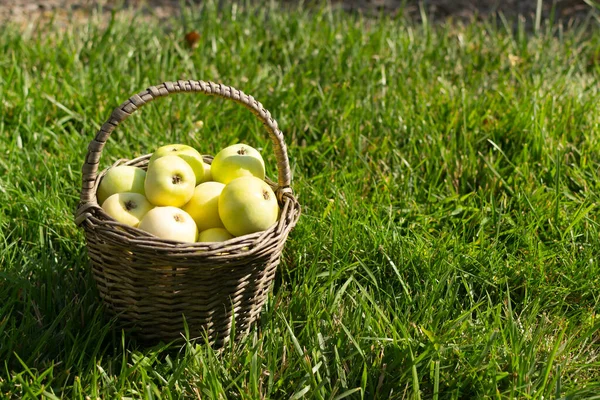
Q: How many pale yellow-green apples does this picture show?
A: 10